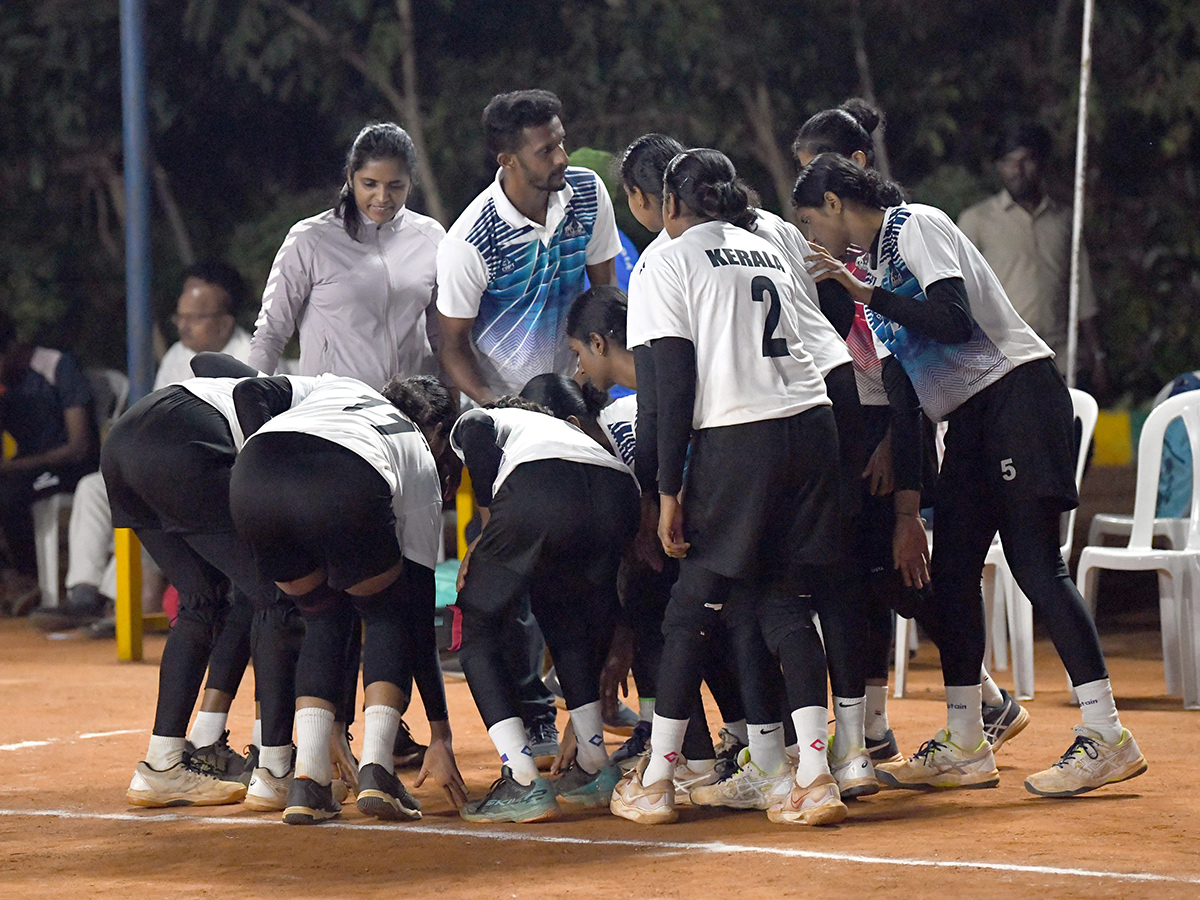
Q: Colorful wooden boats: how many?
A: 0